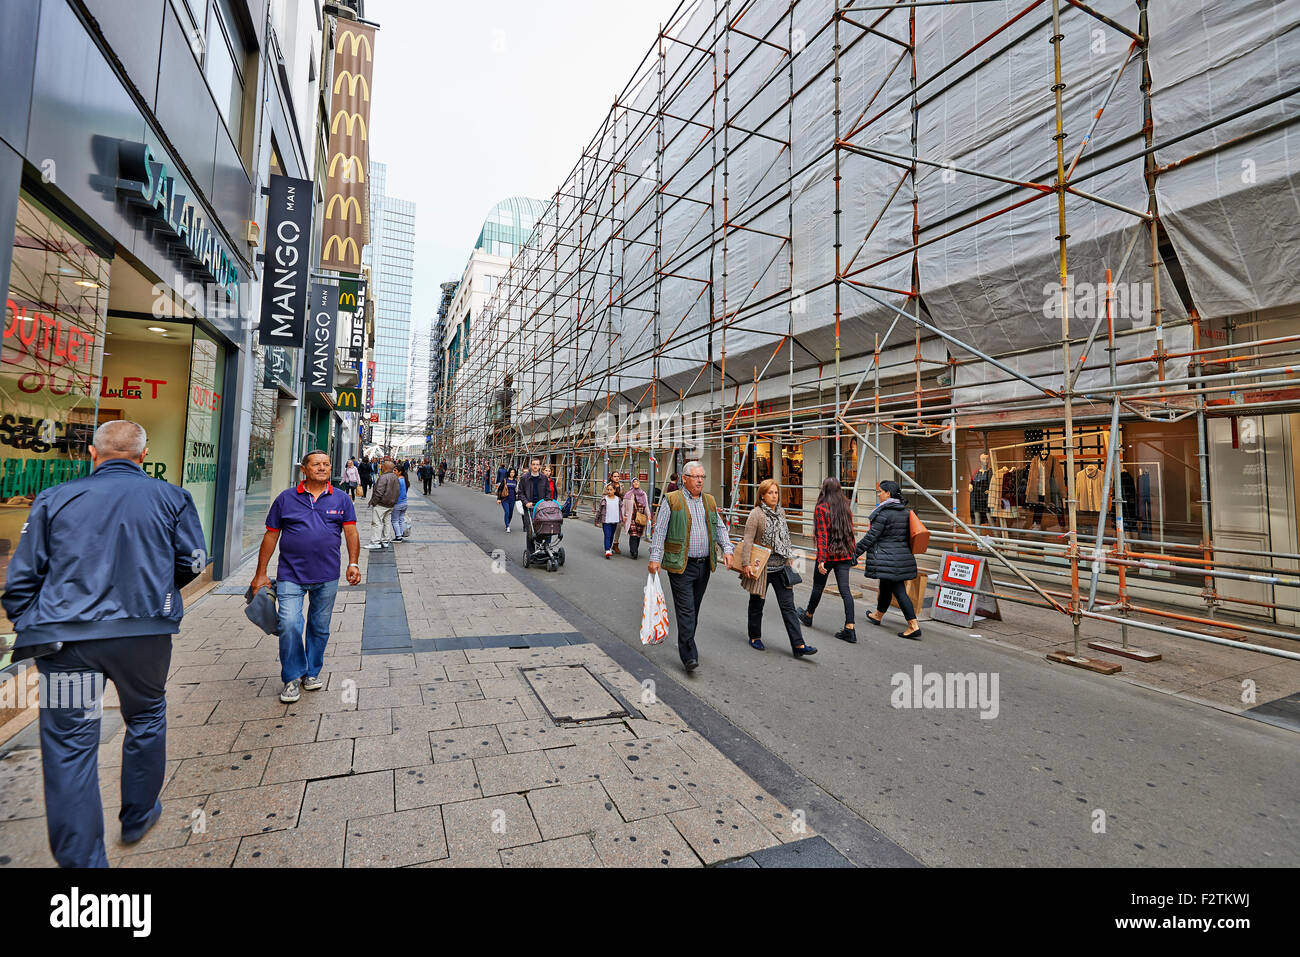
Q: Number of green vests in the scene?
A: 1